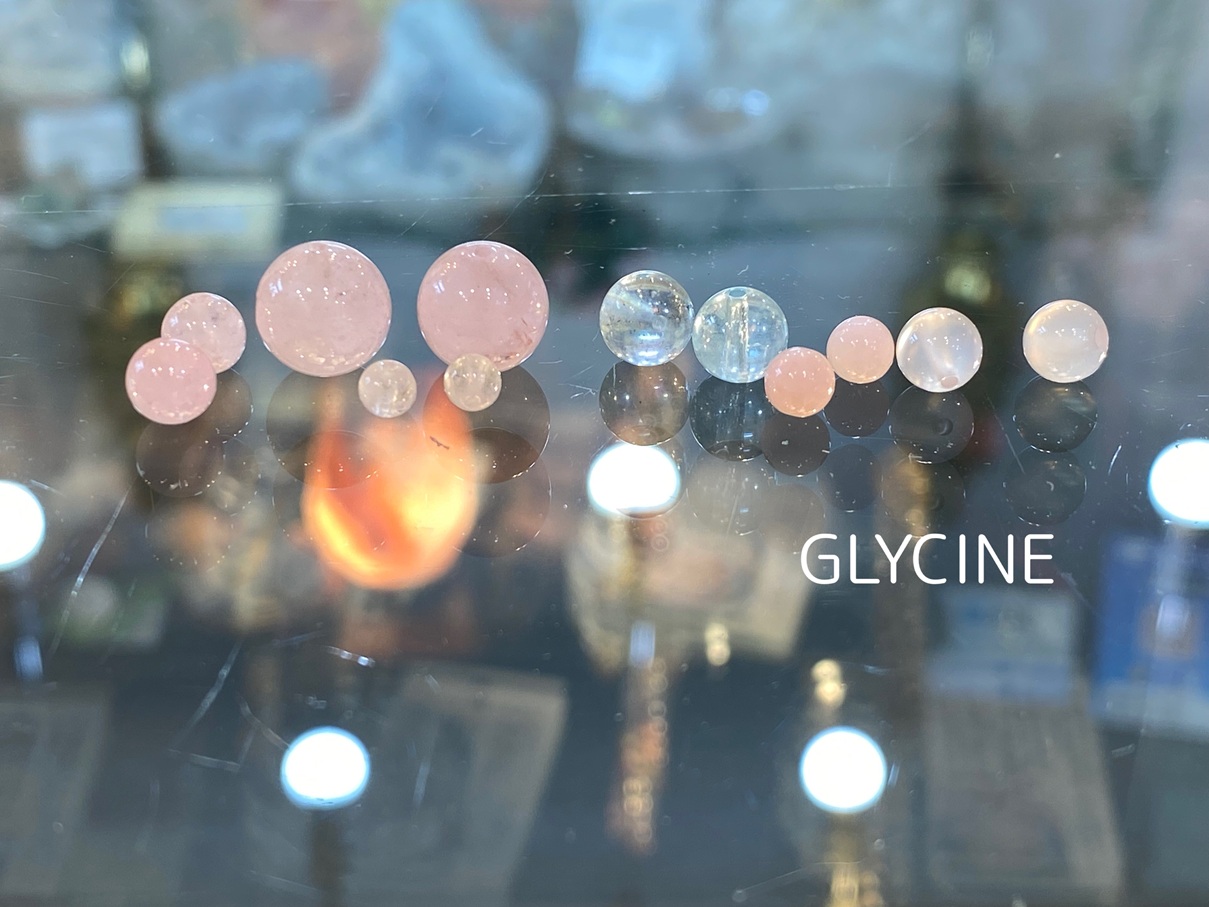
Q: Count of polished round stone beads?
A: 12